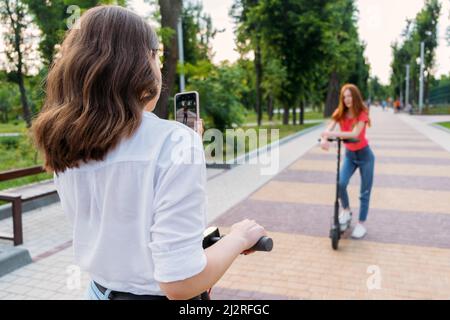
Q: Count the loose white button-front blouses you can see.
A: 1